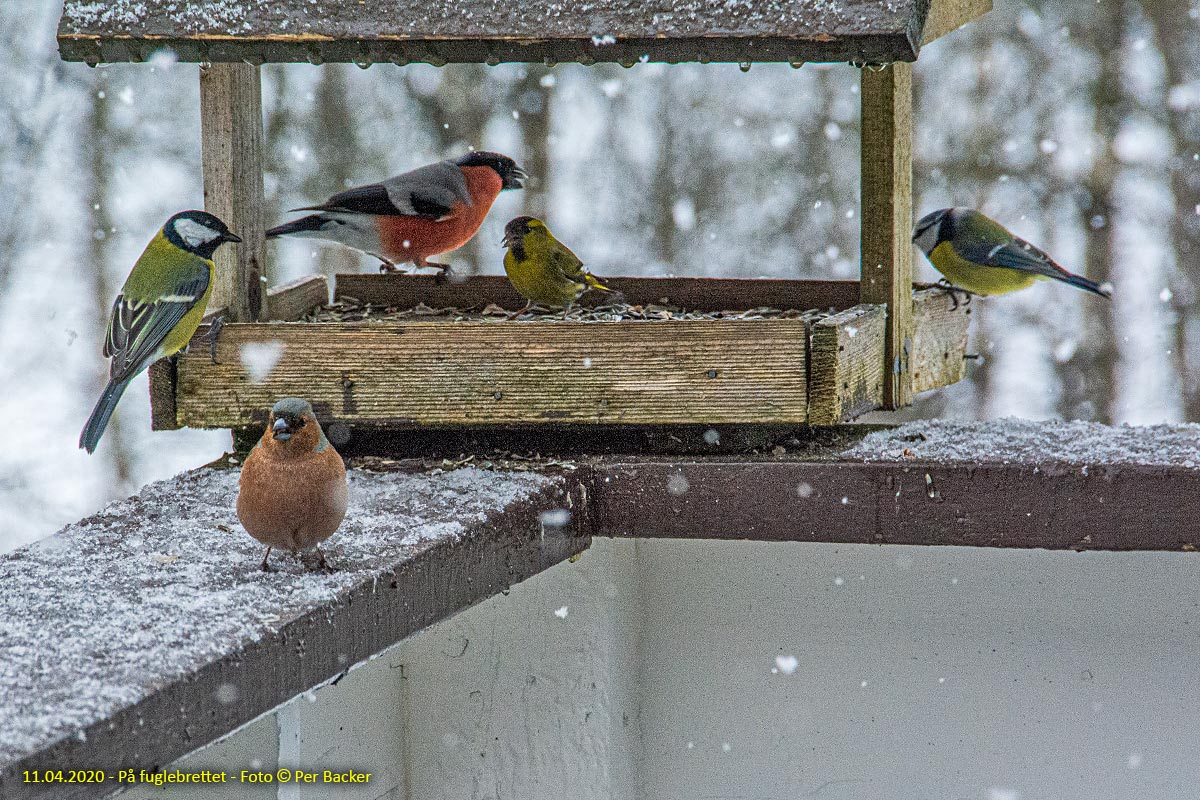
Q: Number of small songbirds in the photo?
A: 5